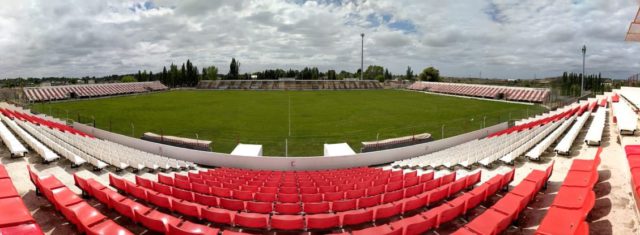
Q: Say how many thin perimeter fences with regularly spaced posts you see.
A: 1